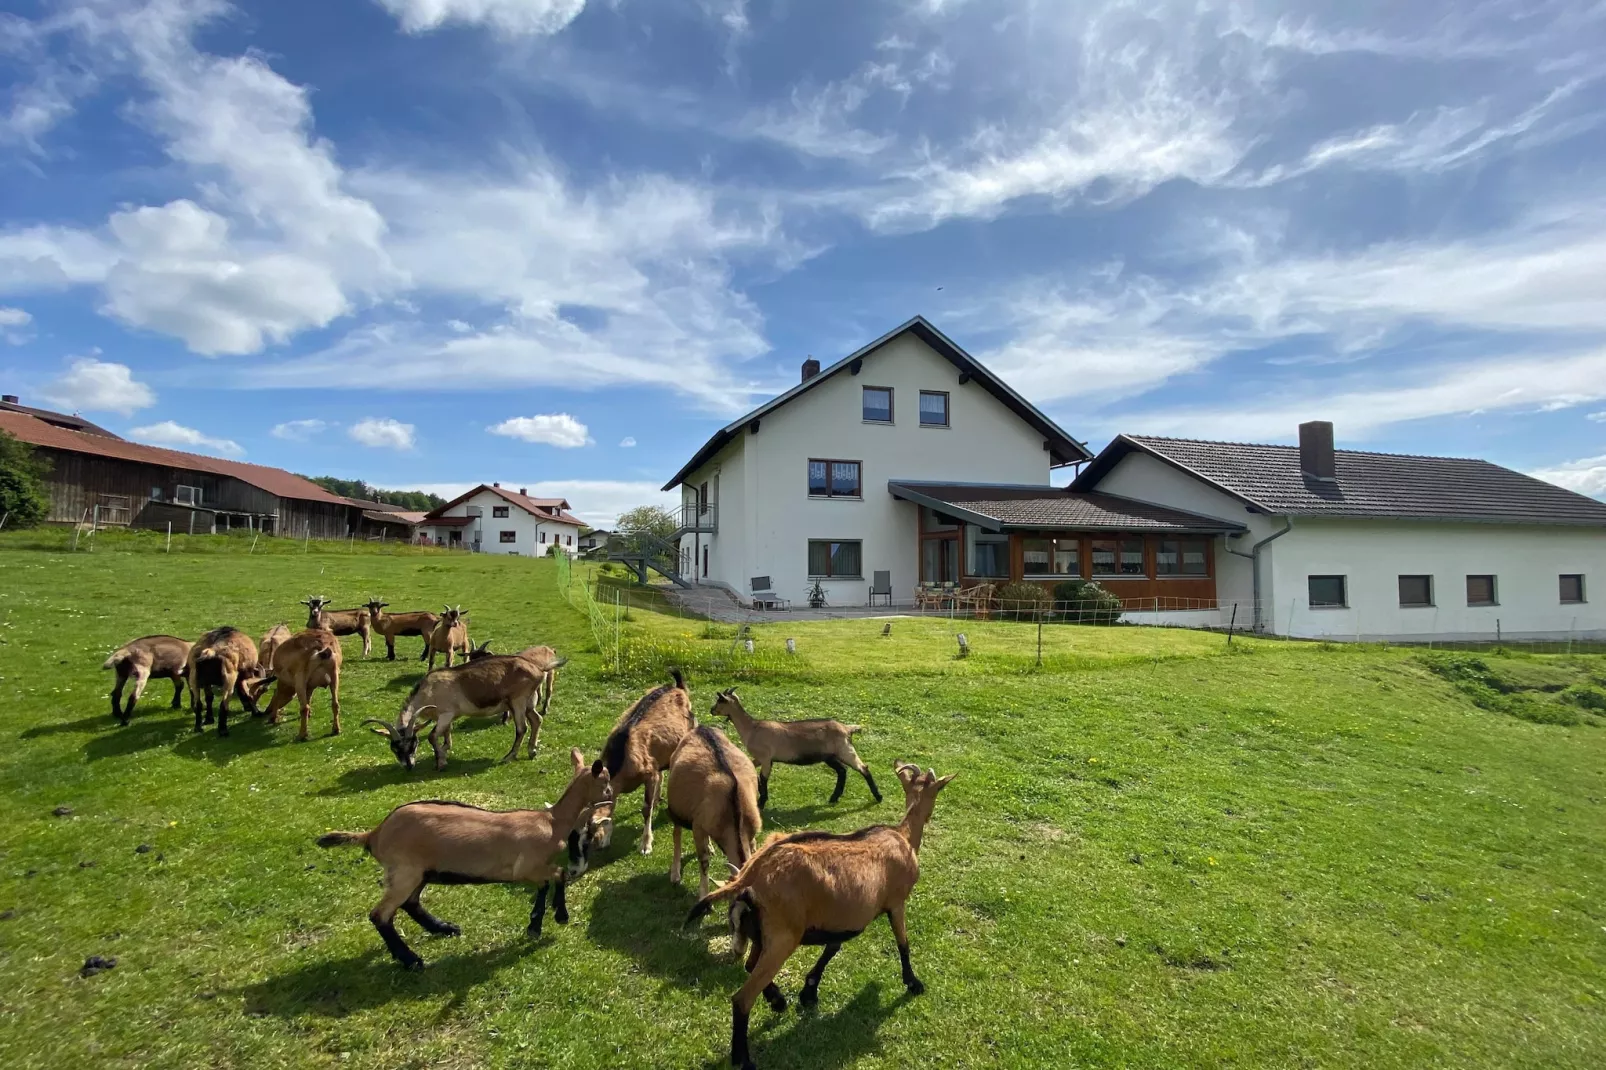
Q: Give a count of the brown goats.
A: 14